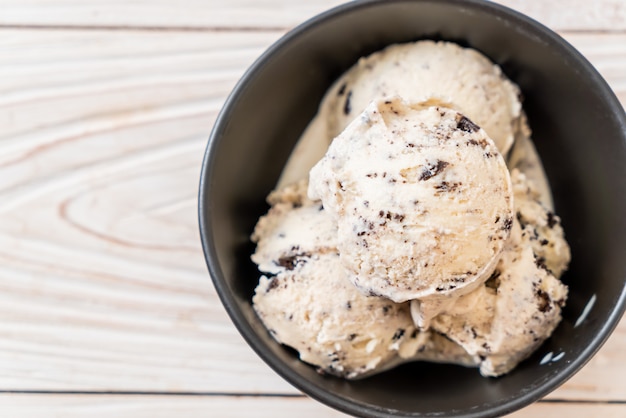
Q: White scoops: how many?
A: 4